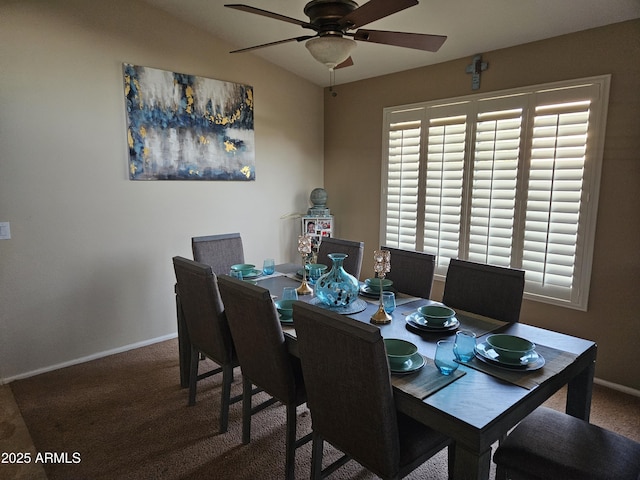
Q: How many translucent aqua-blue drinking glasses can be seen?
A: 7